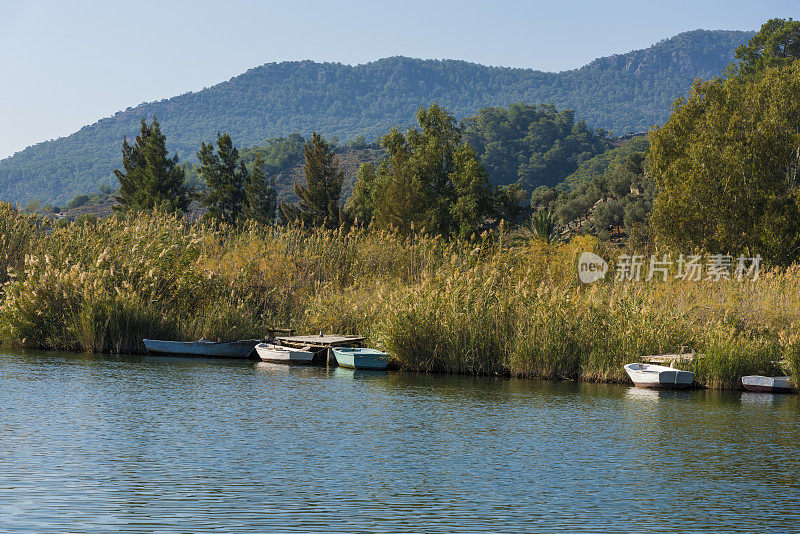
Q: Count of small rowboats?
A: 5